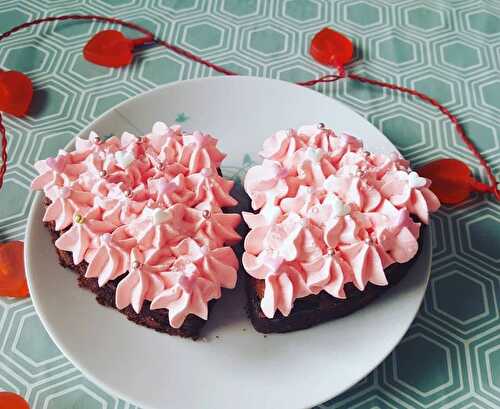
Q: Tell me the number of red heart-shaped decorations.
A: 6